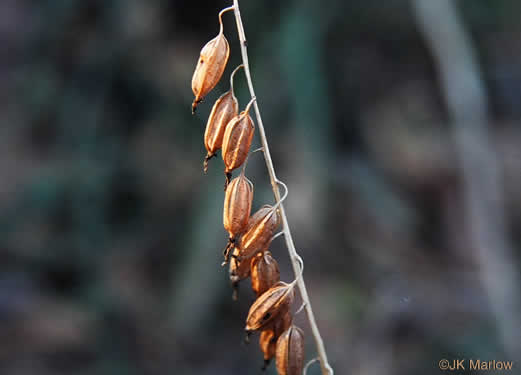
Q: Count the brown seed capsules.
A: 10